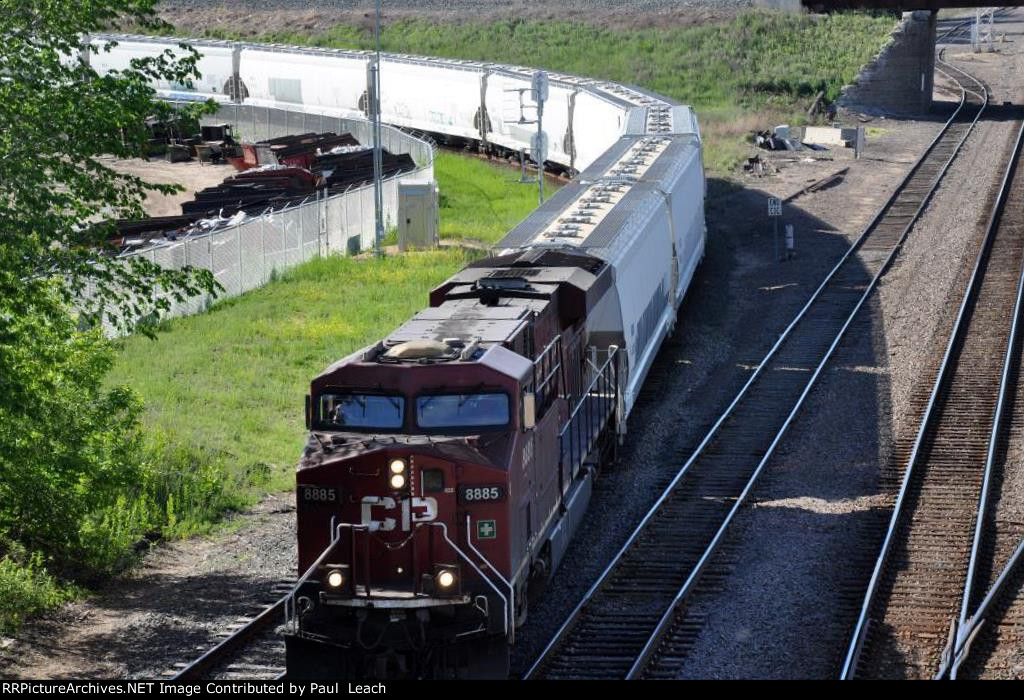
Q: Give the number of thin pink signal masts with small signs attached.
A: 0